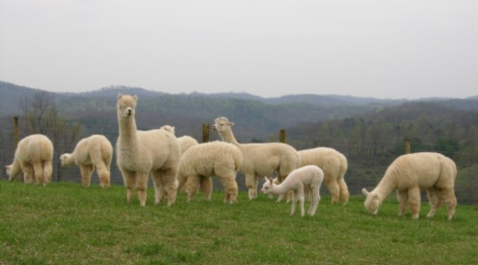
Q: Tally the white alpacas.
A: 9